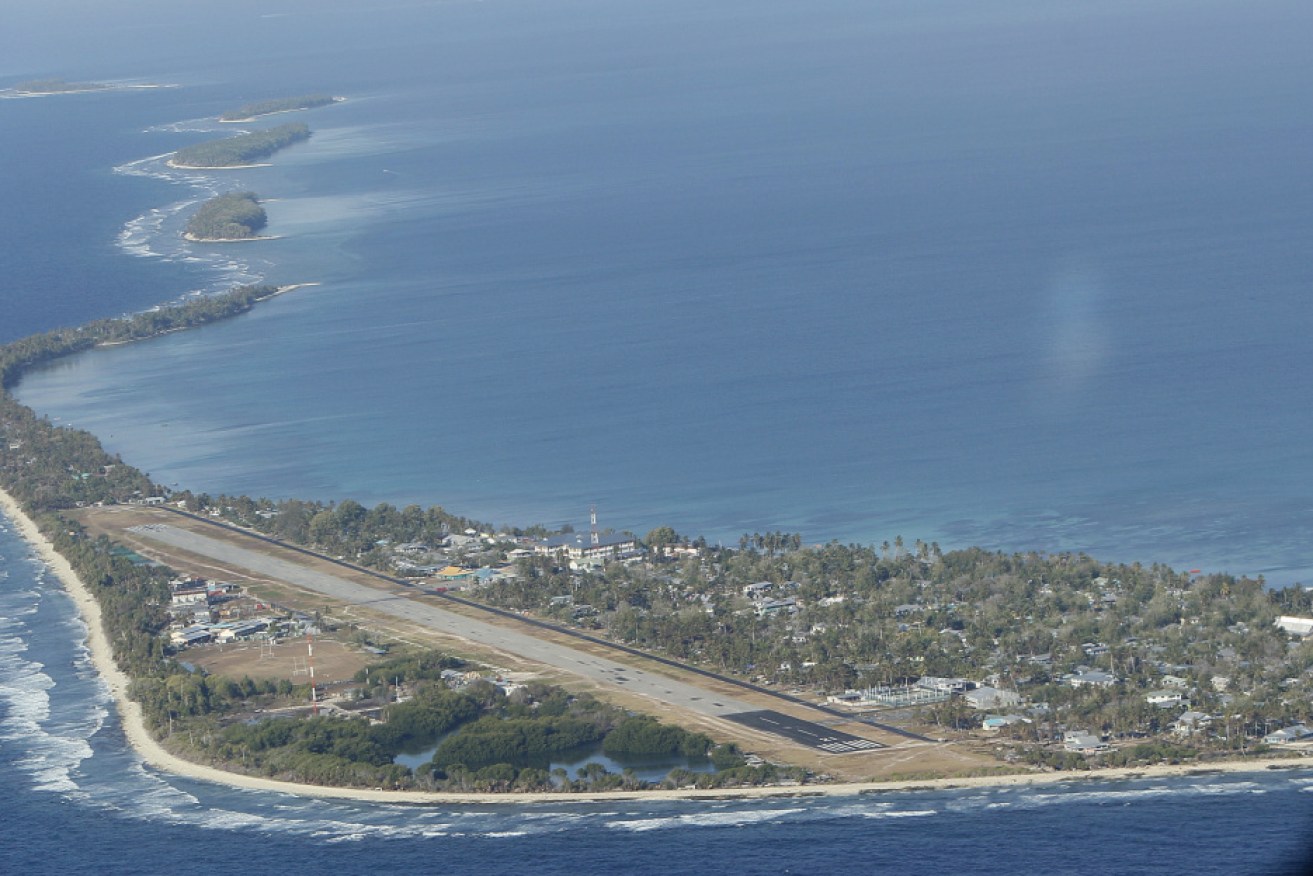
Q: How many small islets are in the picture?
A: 4